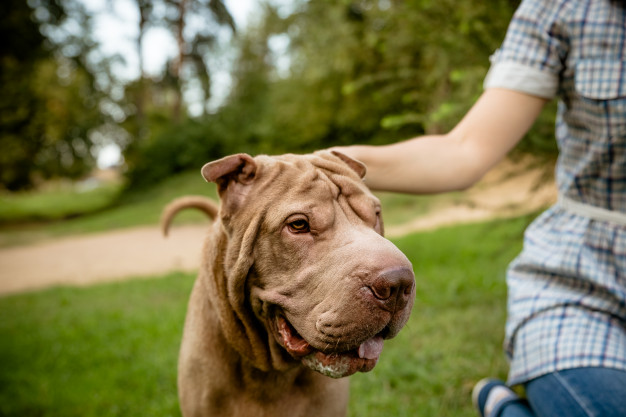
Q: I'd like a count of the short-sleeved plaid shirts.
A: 1